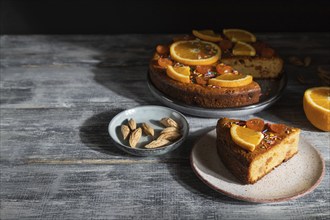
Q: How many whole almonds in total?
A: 8